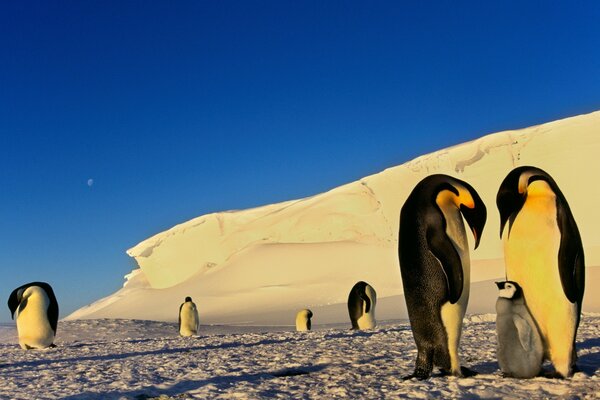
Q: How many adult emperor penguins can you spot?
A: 6